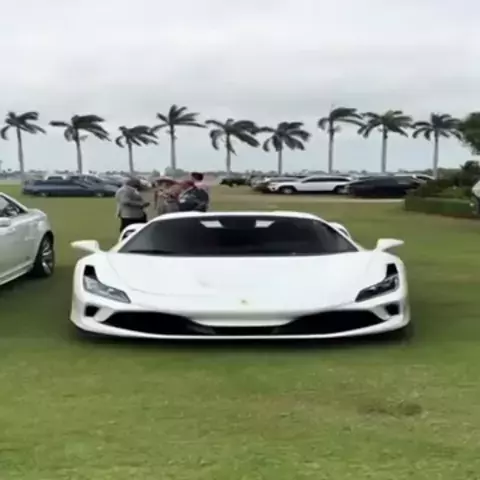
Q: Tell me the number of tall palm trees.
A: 9